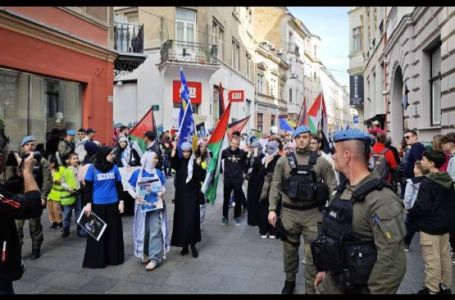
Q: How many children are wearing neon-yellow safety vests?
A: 2